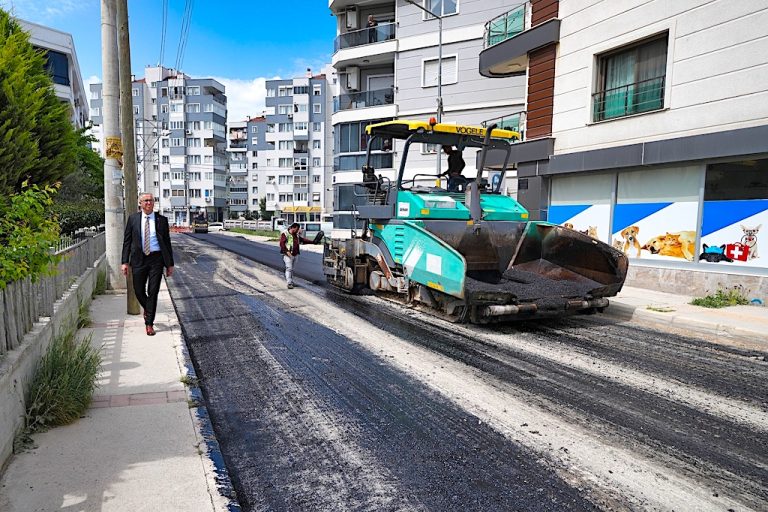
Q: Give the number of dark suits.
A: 1